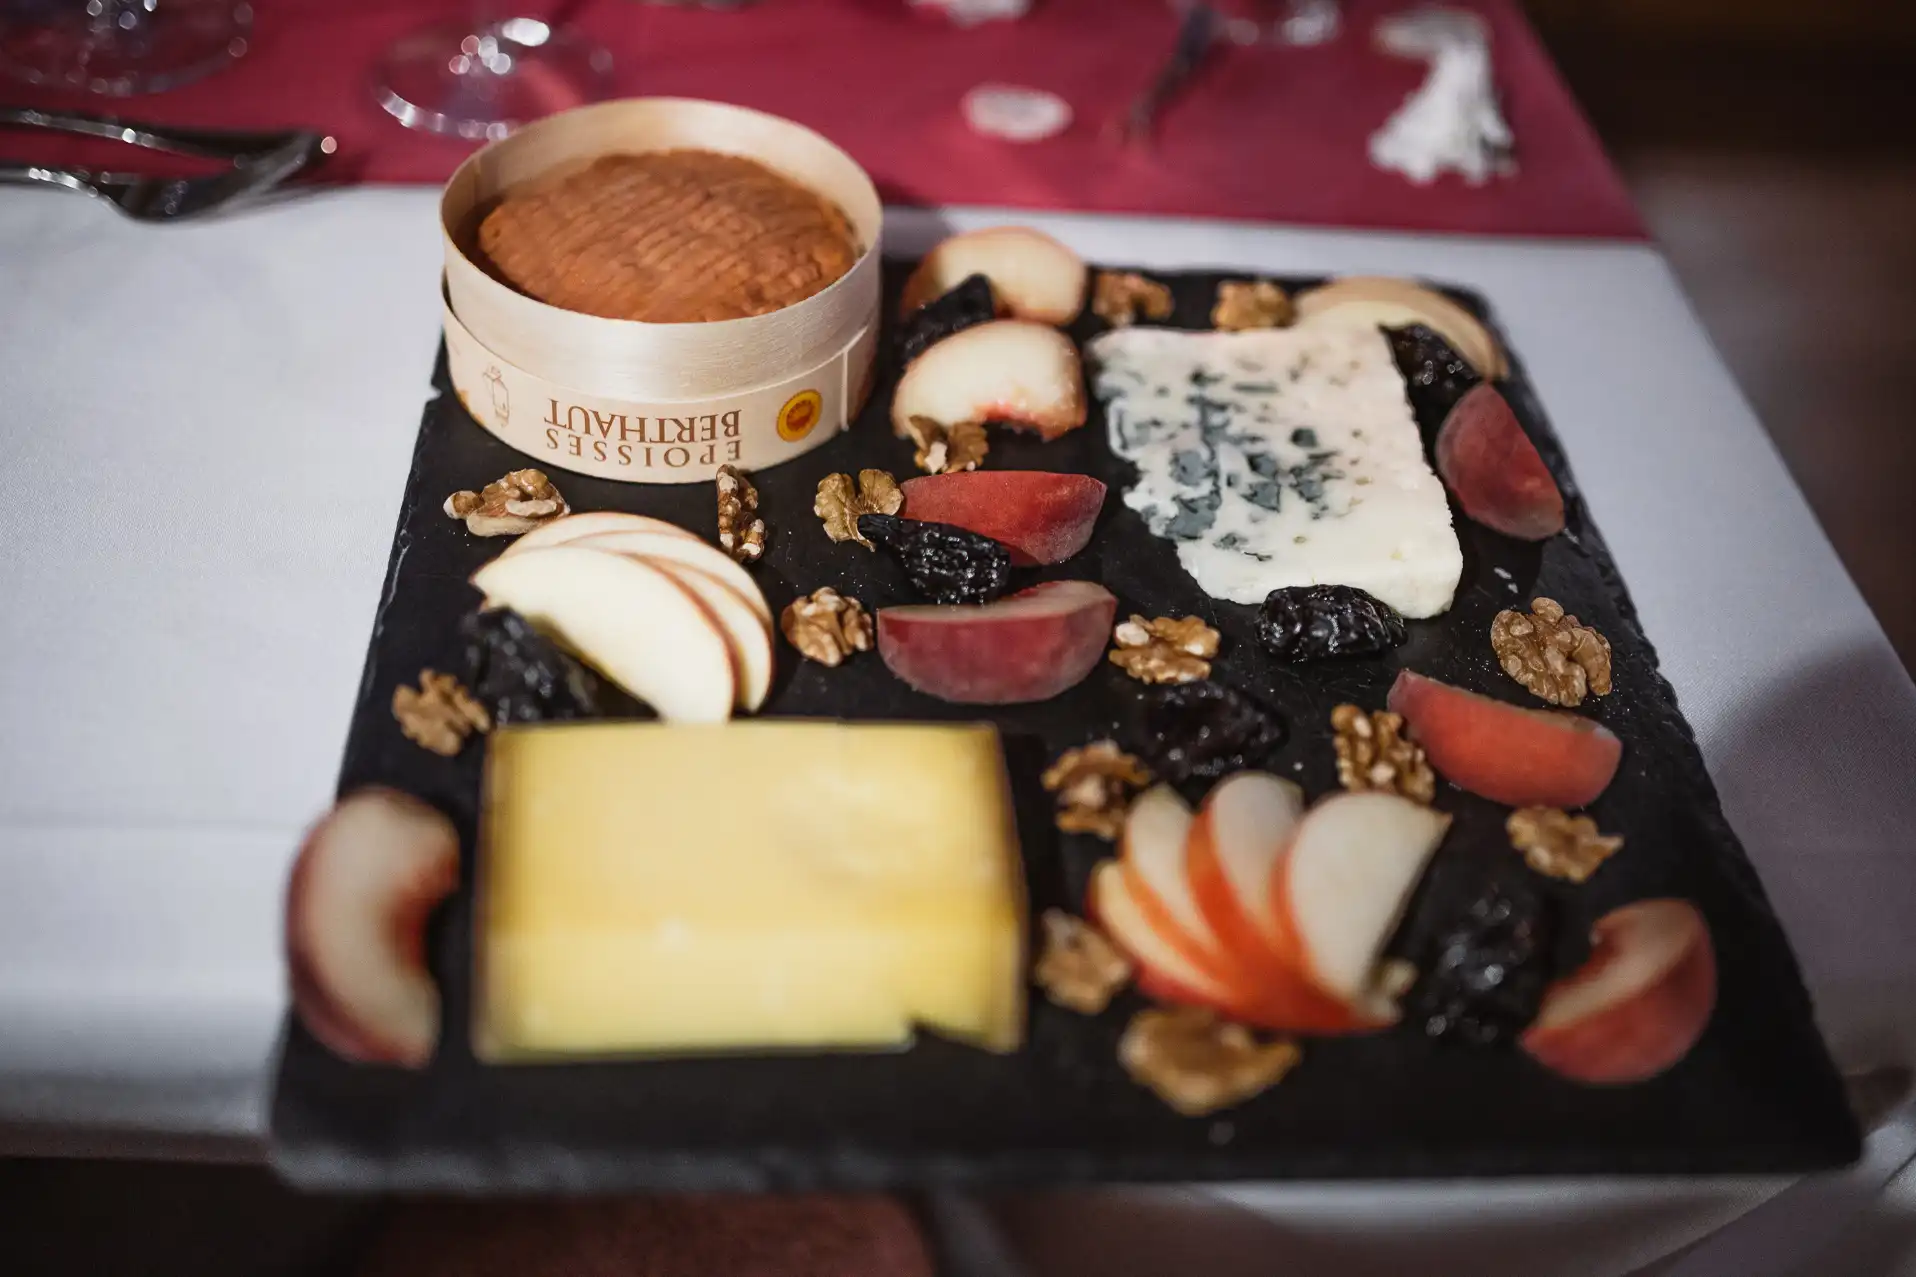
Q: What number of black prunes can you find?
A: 7